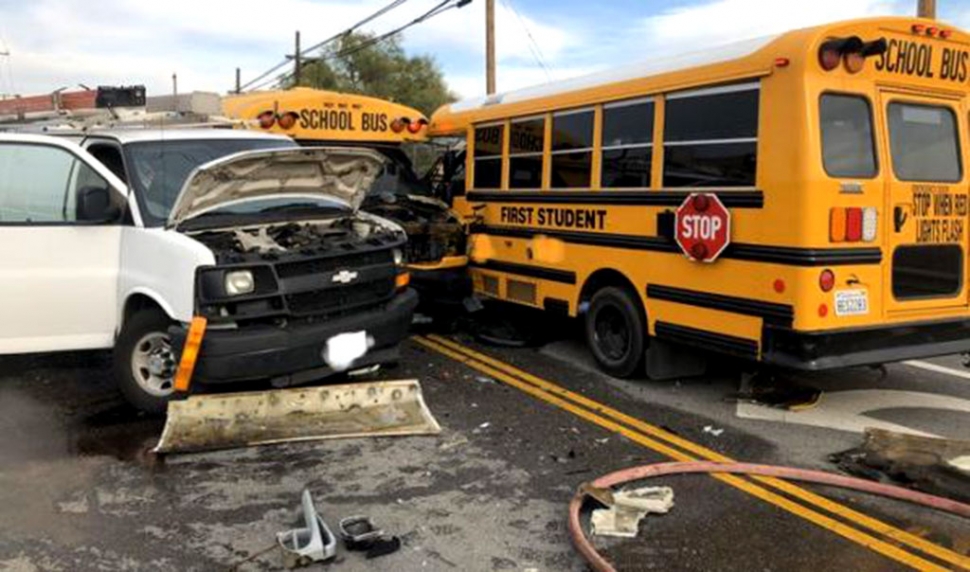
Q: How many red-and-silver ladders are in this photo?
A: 1